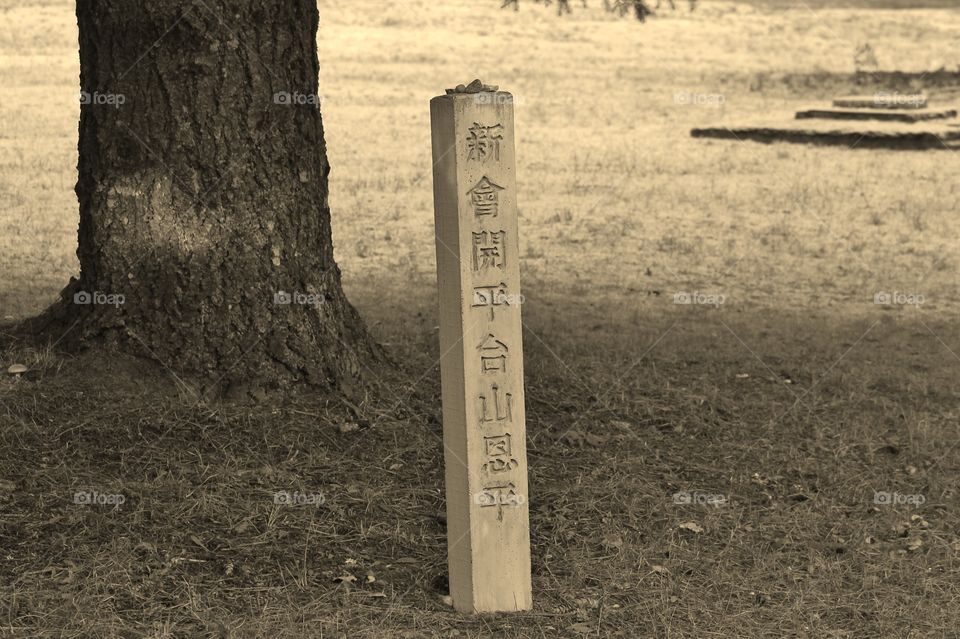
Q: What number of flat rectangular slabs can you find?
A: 3